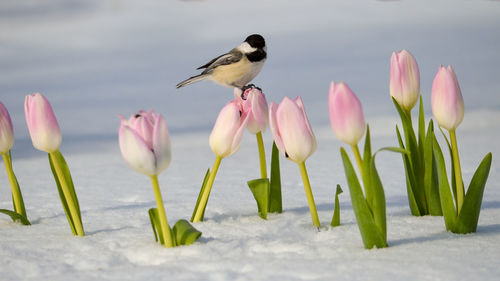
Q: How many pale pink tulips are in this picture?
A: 9